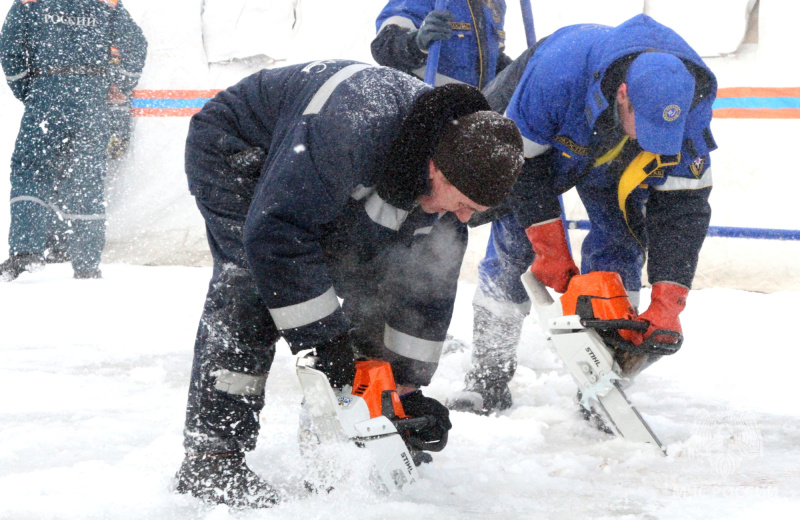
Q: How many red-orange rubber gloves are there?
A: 2